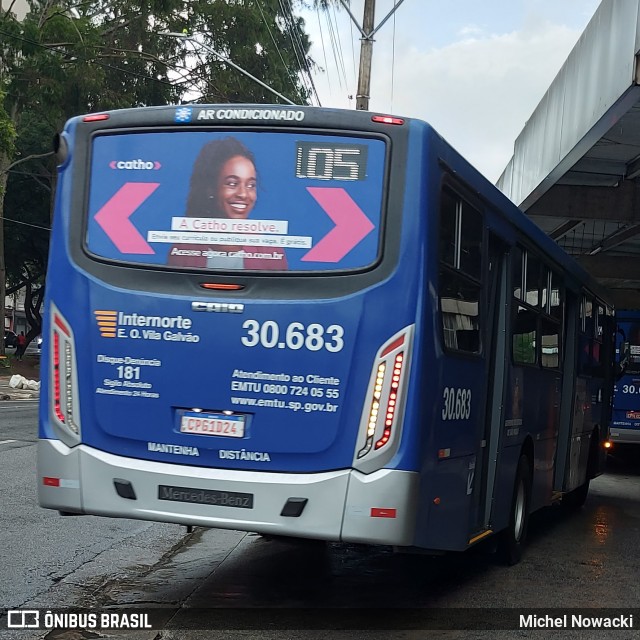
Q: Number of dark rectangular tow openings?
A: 2